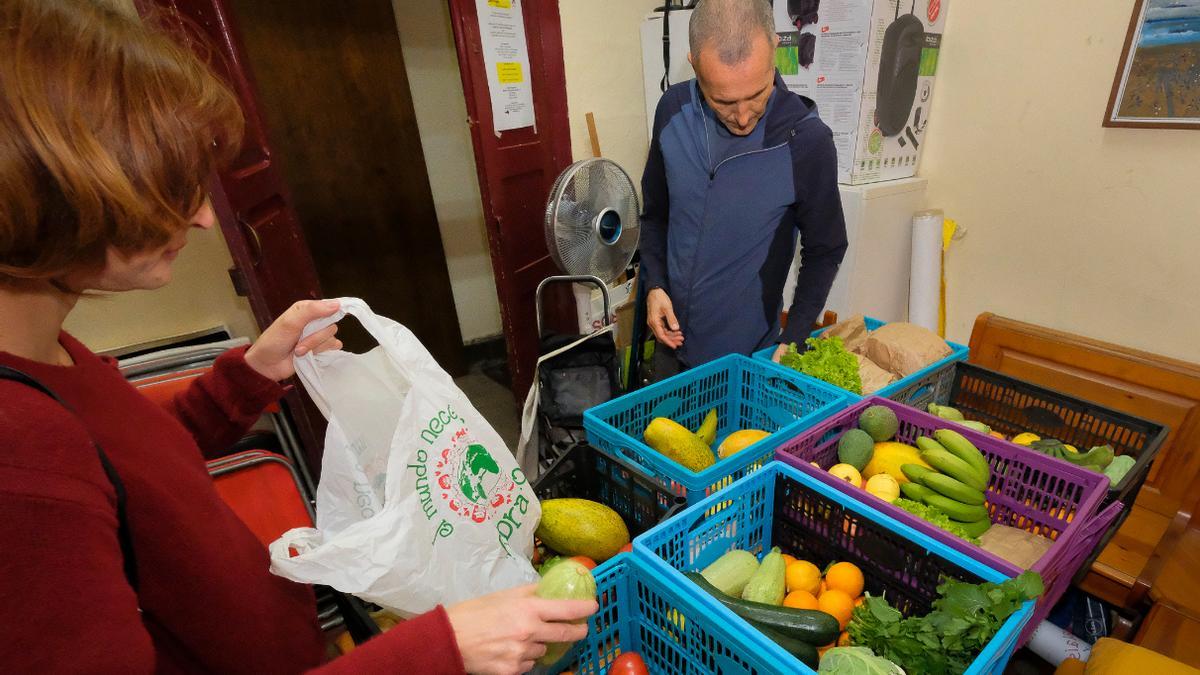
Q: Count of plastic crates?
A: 7